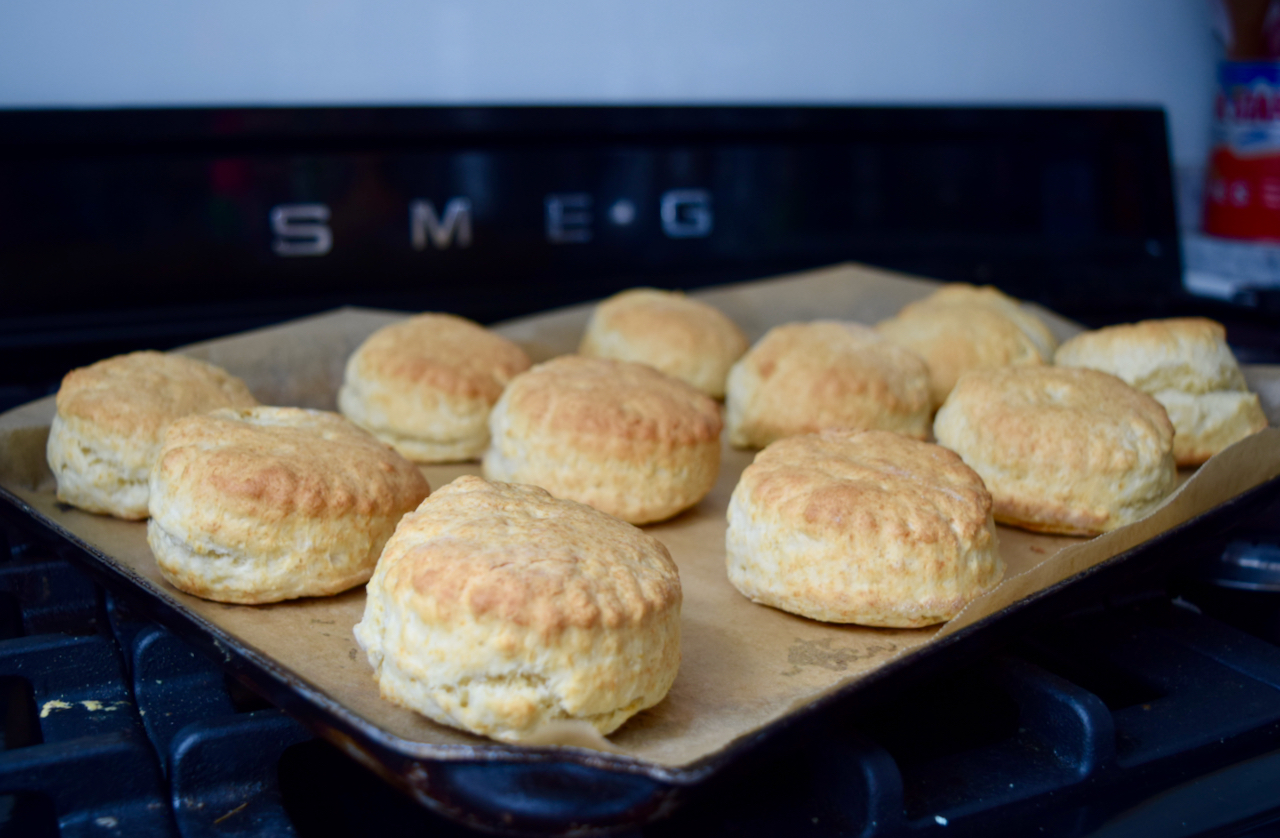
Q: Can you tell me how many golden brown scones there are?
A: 11